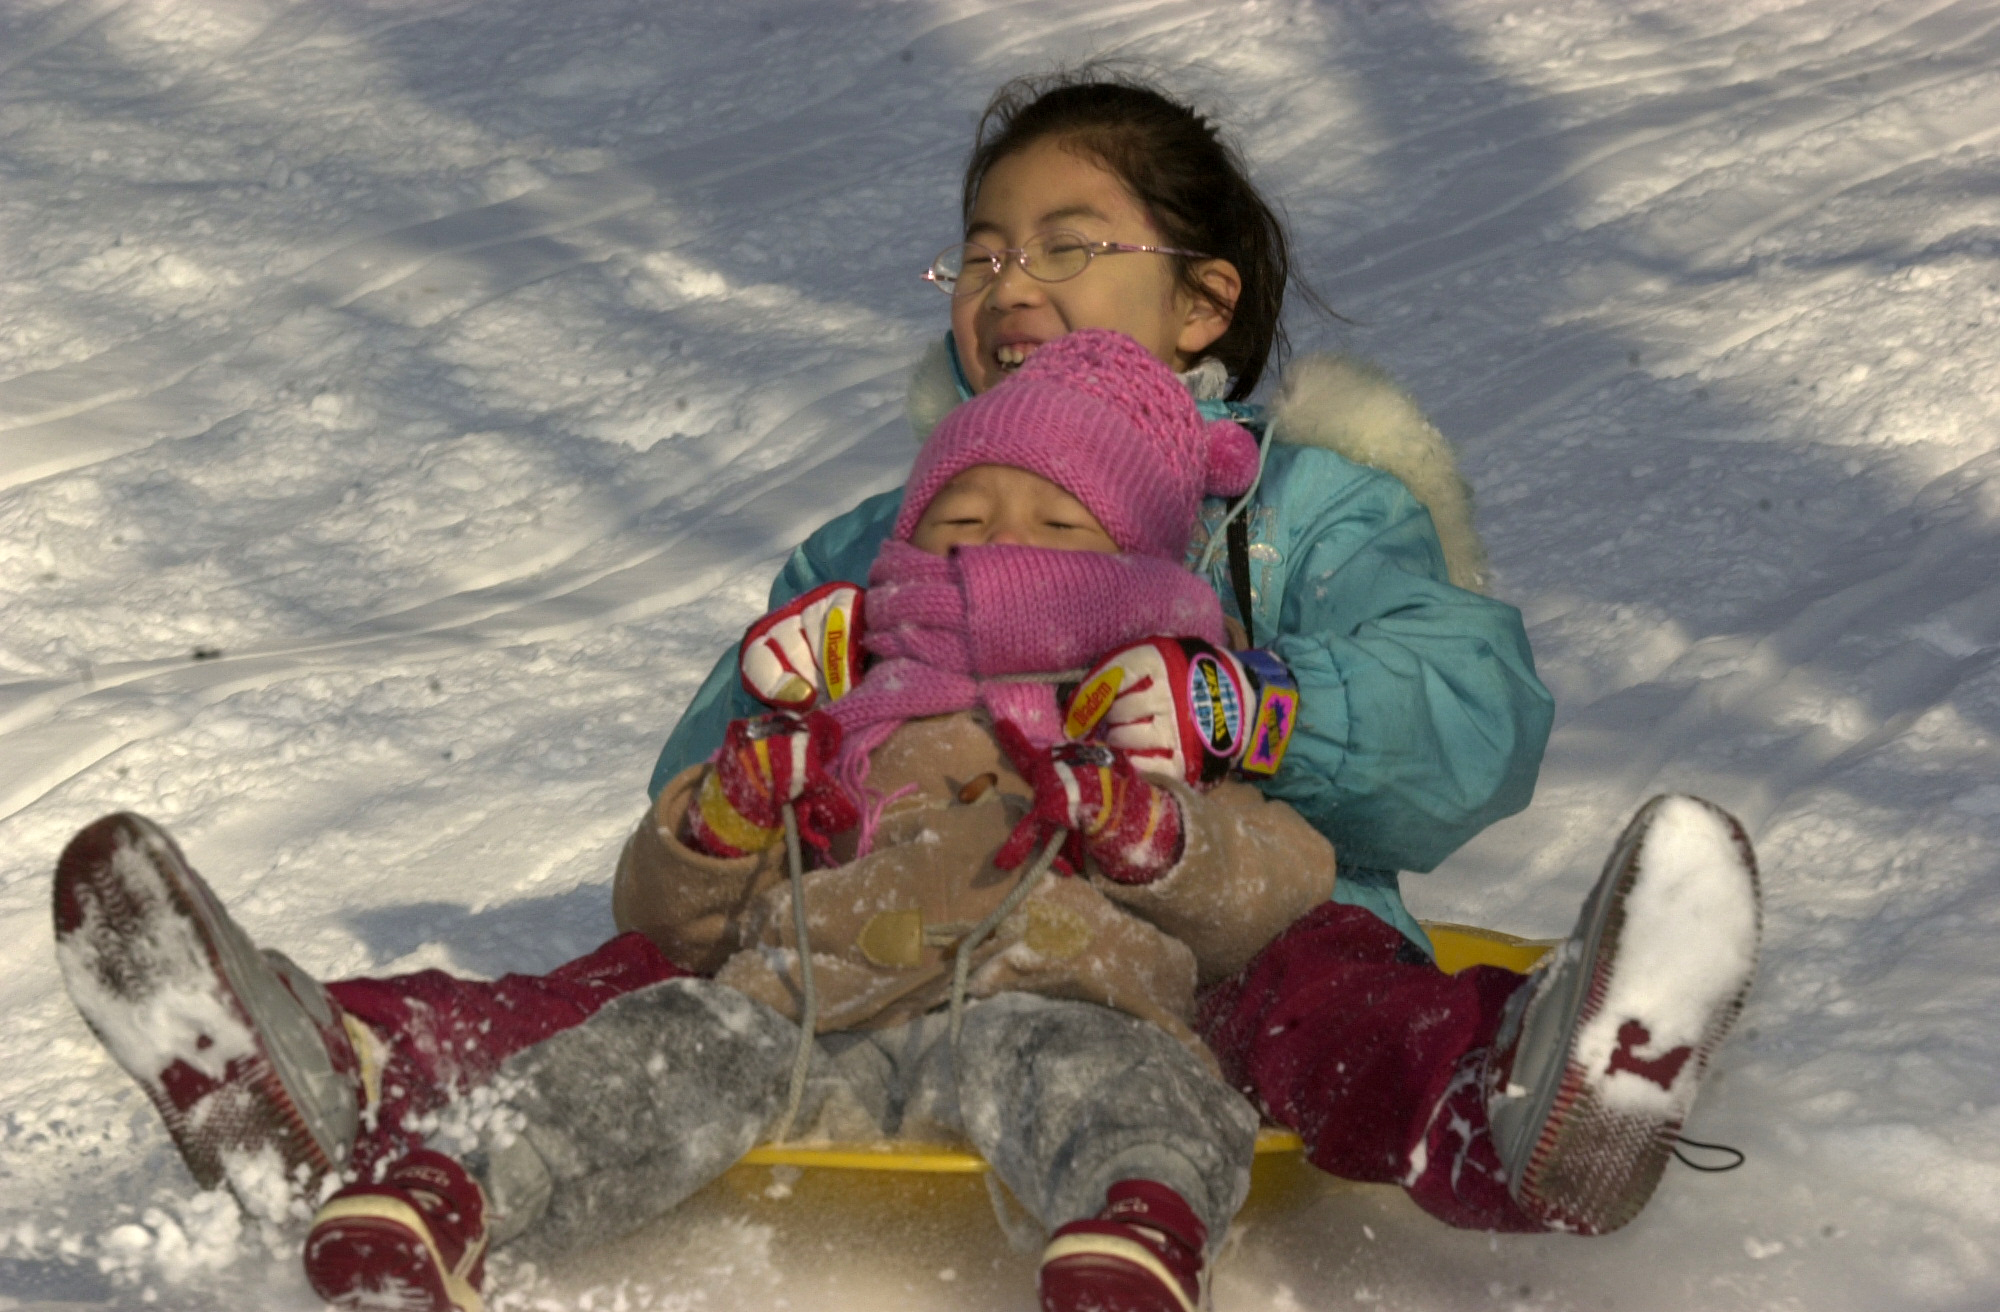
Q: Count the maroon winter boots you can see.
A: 2